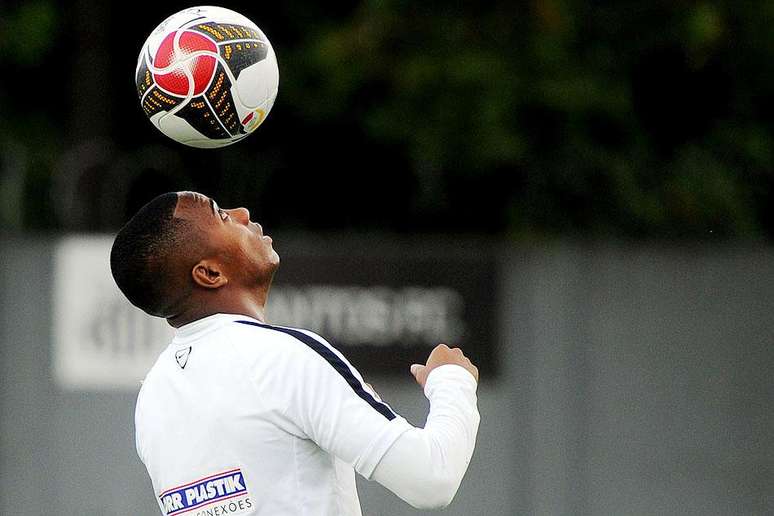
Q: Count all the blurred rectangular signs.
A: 2